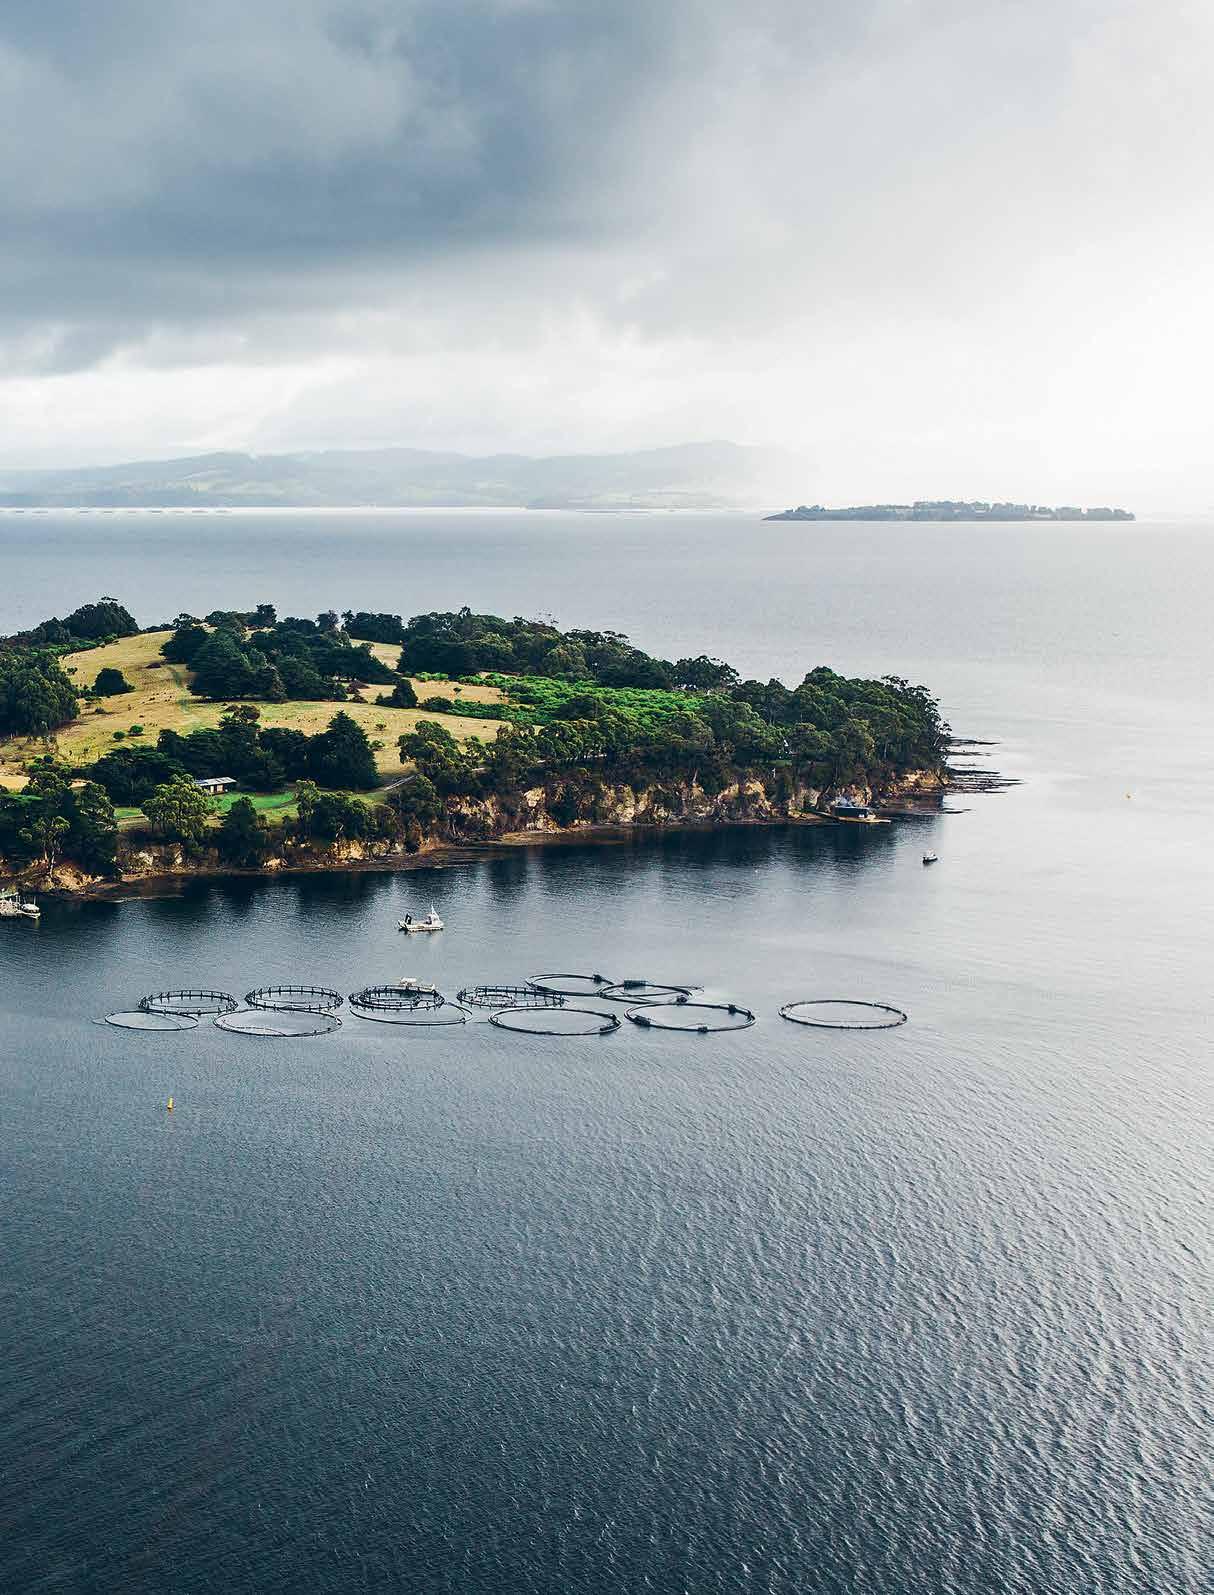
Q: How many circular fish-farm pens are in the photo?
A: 12